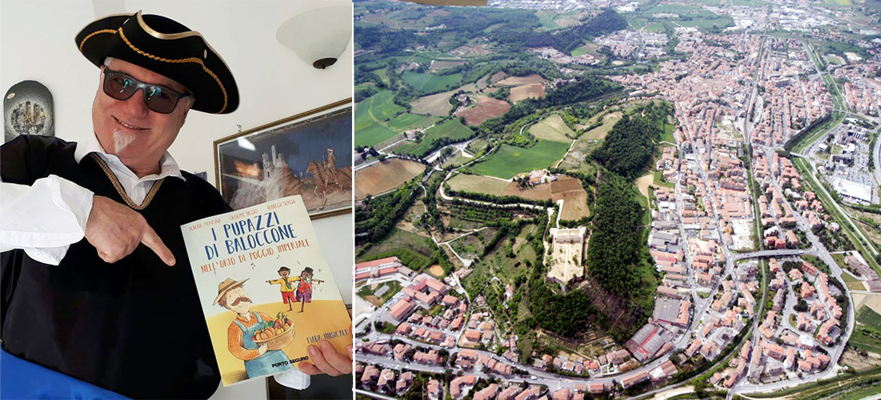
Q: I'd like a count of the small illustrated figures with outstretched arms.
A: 2